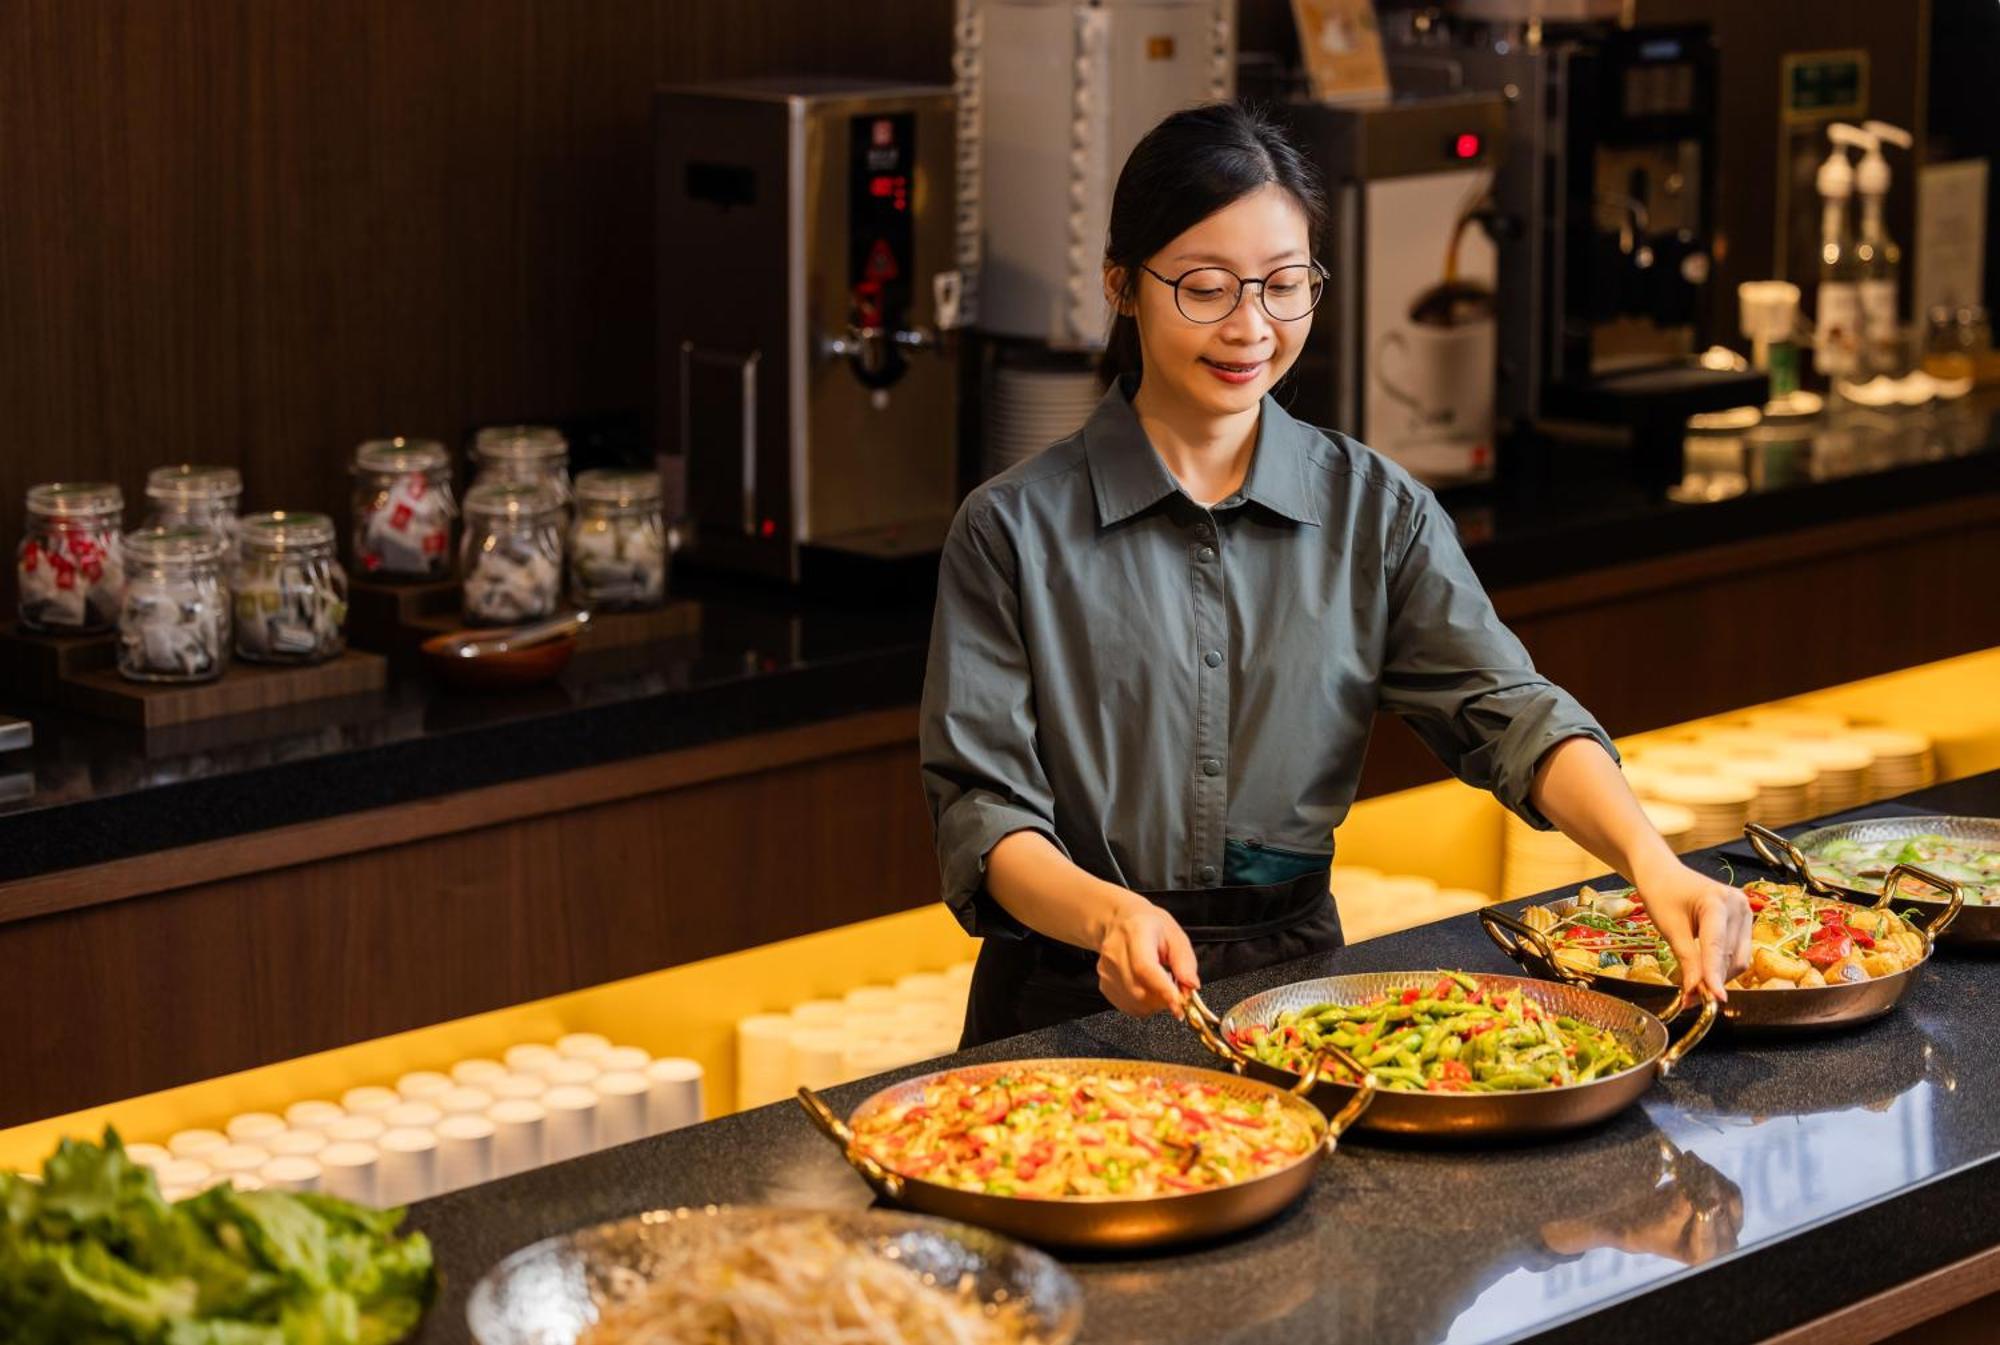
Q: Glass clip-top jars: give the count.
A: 8